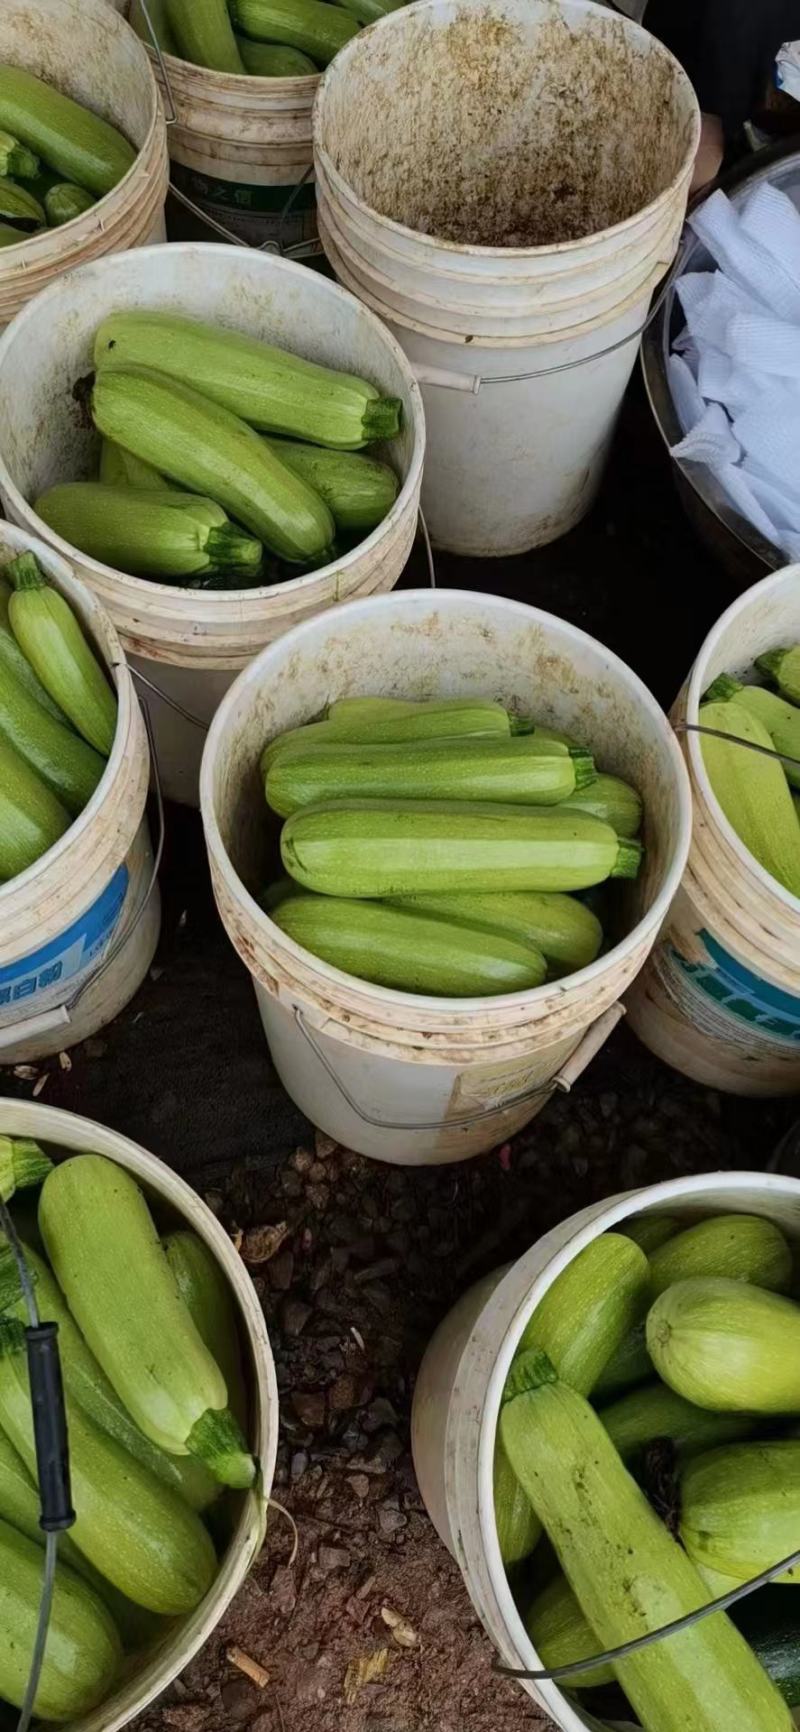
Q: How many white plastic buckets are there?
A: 9